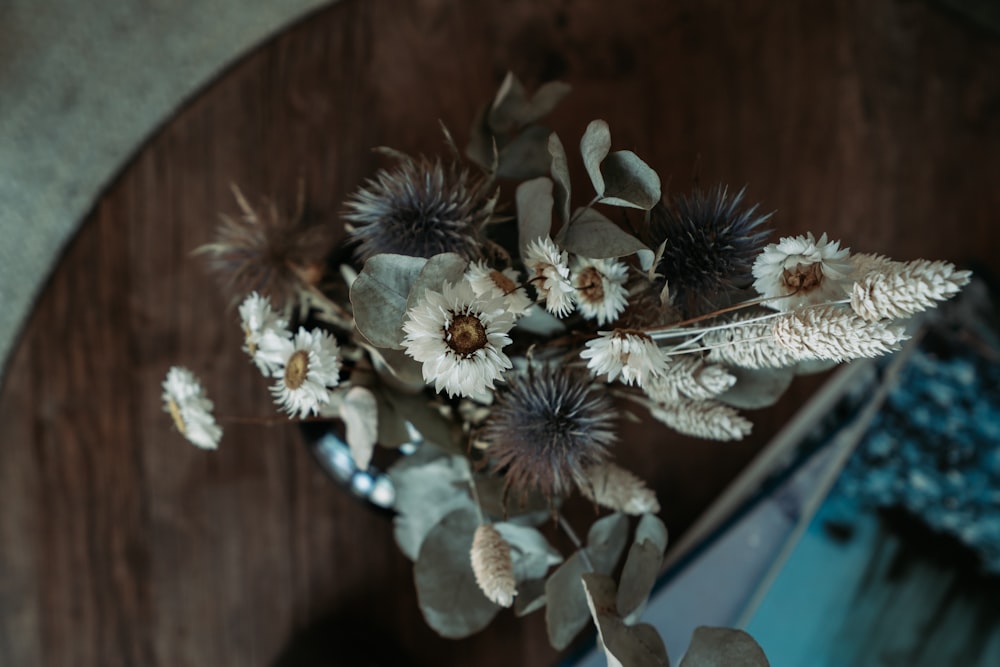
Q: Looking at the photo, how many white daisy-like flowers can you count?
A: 9